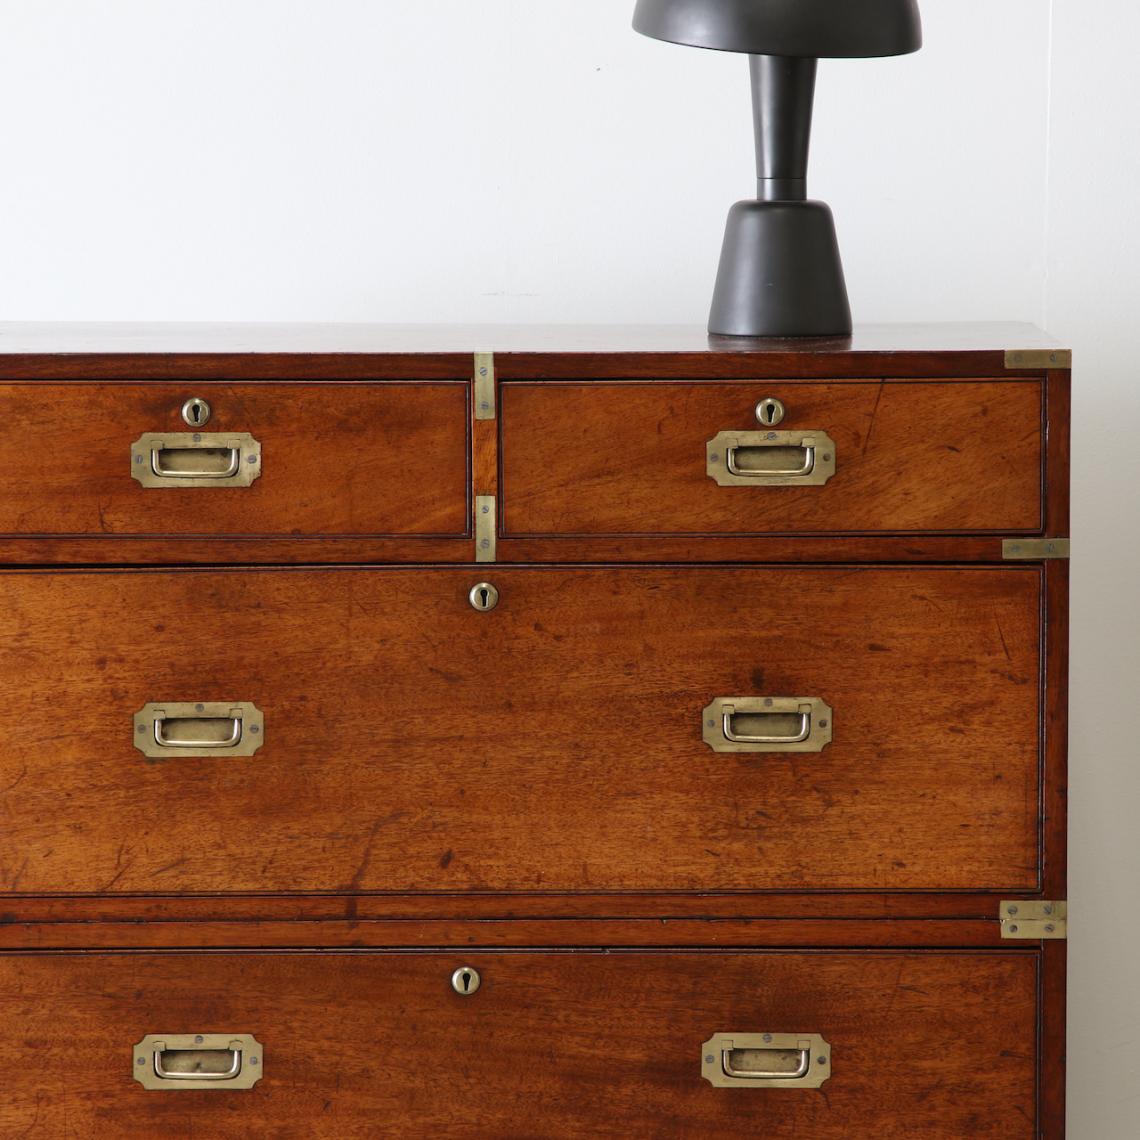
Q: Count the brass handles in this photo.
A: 6